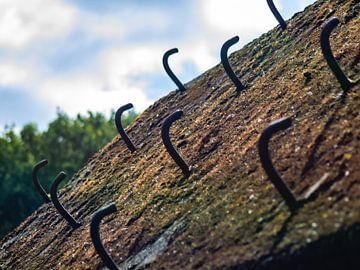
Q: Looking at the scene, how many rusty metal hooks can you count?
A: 10